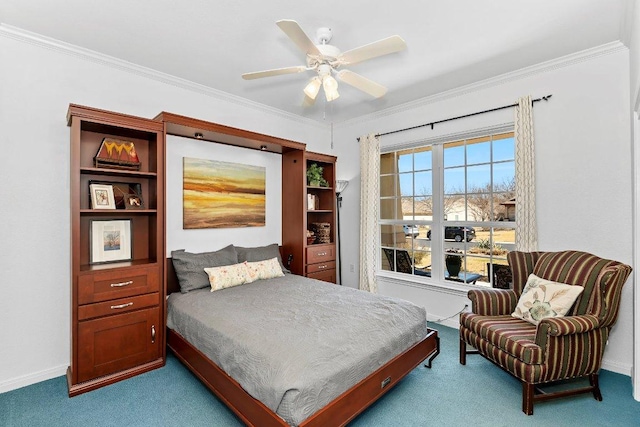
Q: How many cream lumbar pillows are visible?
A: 2